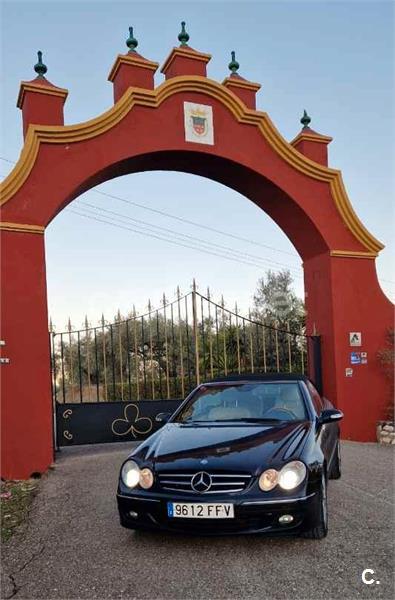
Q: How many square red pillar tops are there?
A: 5